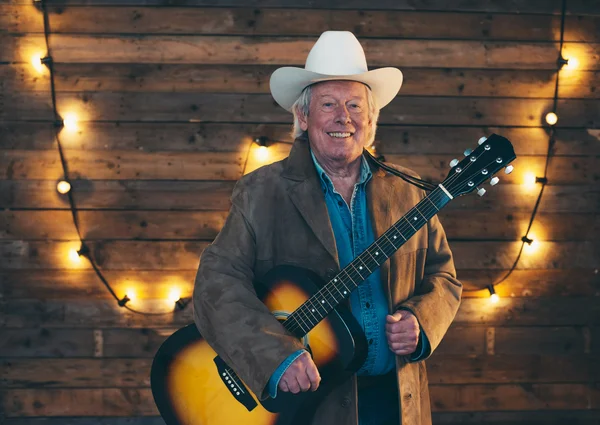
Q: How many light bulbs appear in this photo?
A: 12